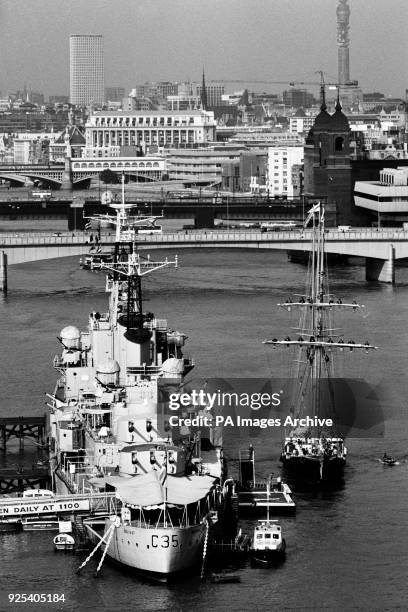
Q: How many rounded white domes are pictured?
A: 3